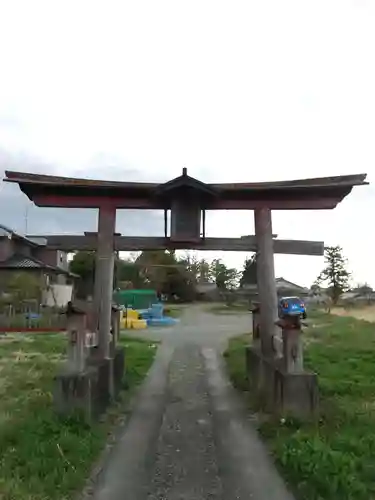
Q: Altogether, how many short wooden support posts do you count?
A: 4